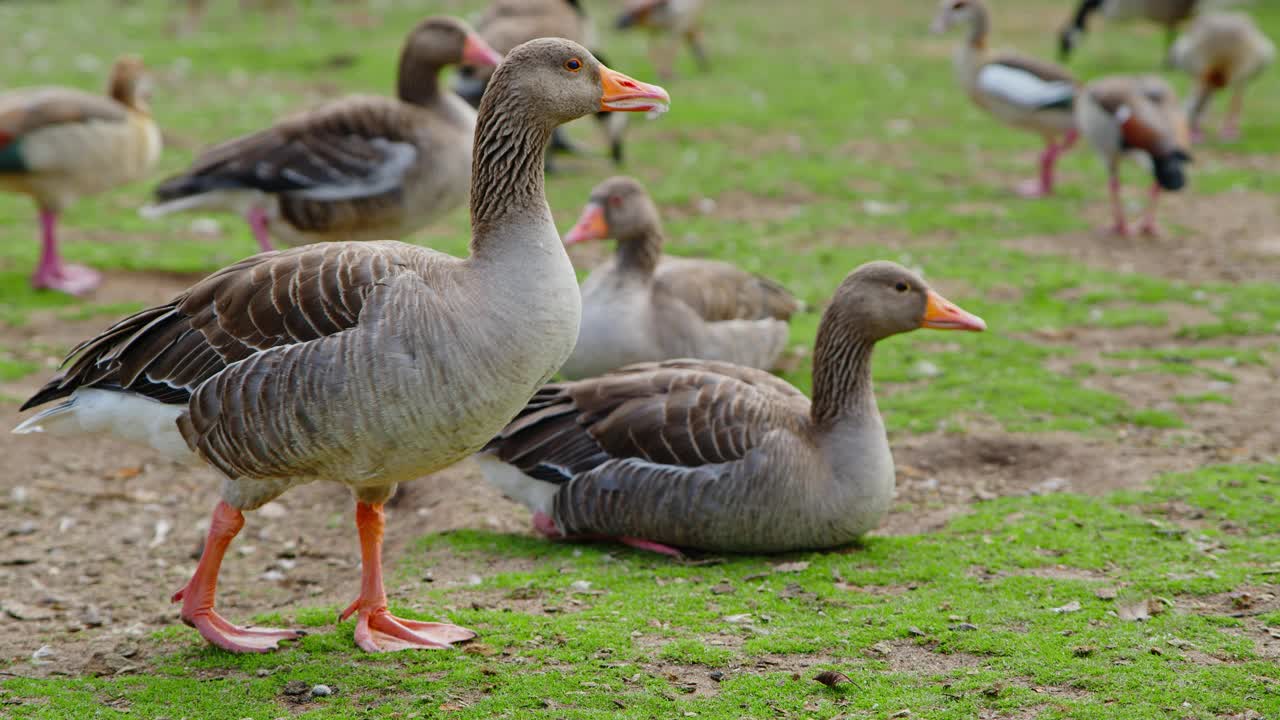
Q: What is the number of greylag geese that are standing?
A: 2